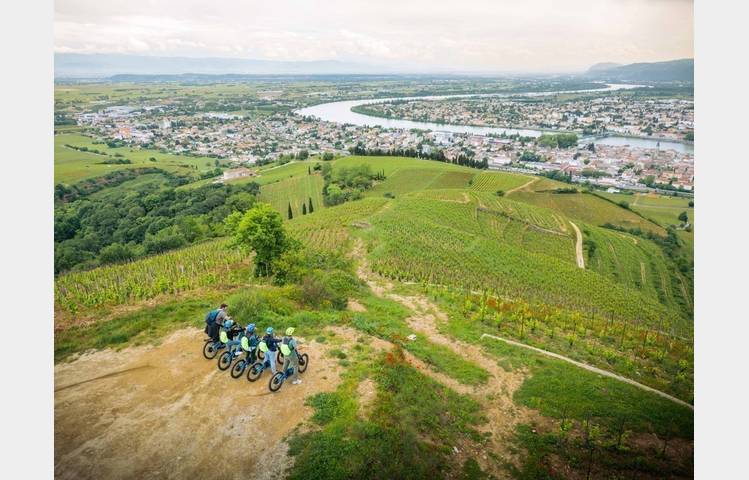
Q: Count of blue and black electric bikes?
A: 5